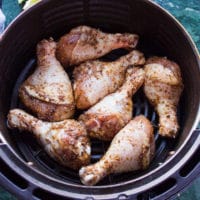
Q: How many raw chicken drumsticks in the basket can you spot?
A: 7